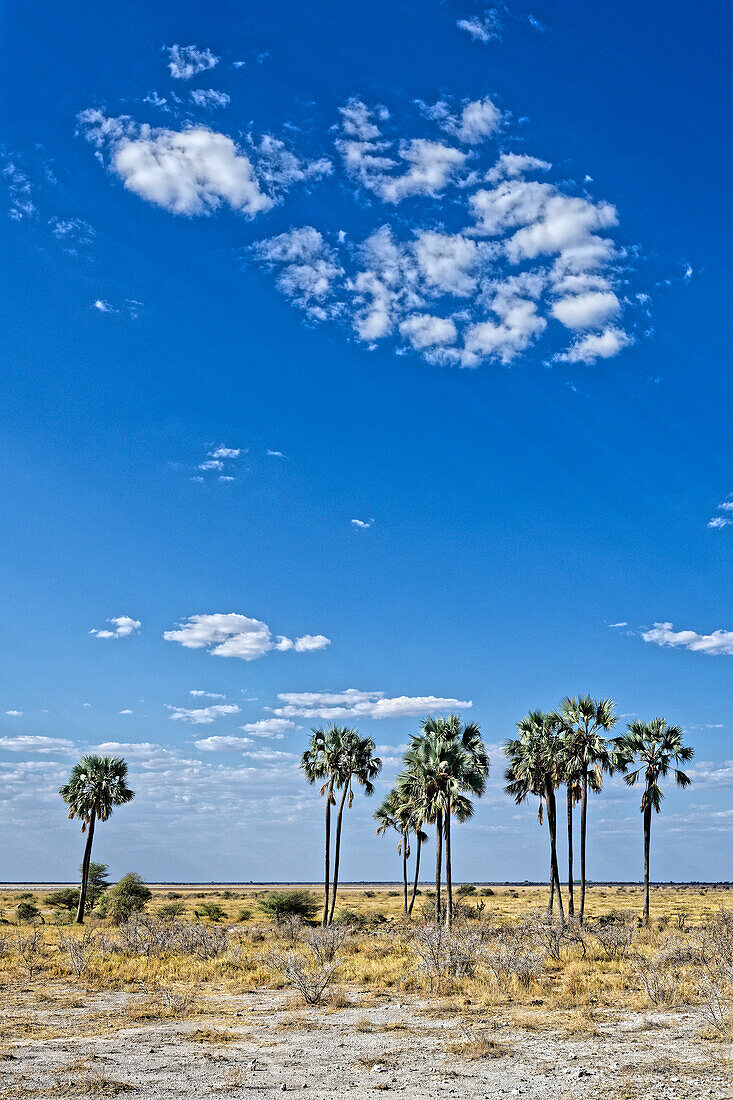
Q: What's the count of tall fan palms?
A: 12